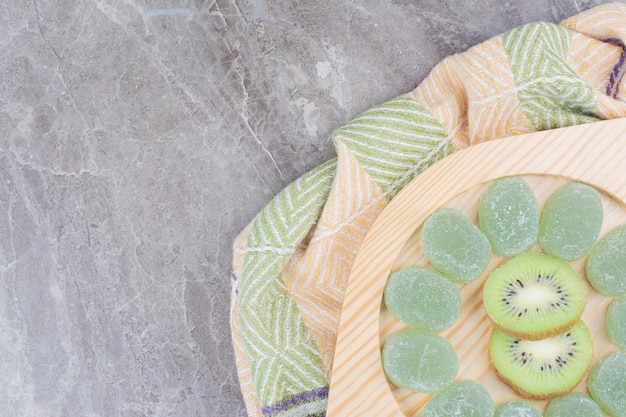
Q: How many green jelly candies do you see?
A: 11